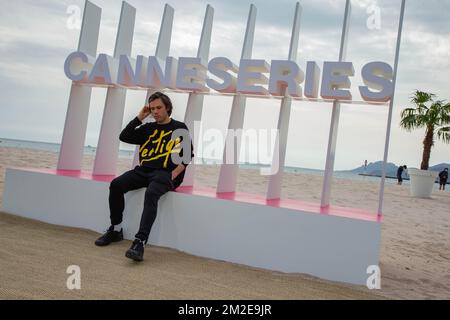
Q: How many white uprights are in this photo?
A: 8